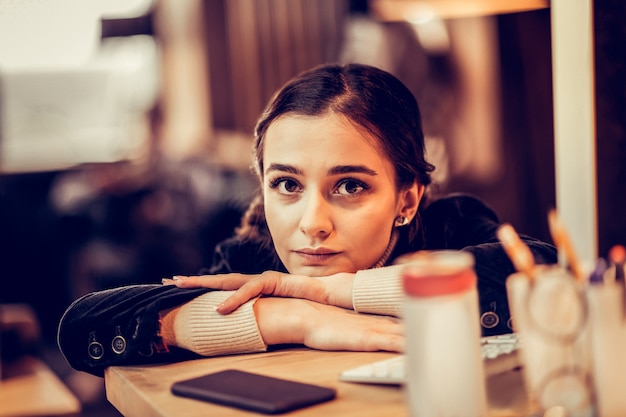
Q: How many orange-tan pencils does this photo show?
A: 2